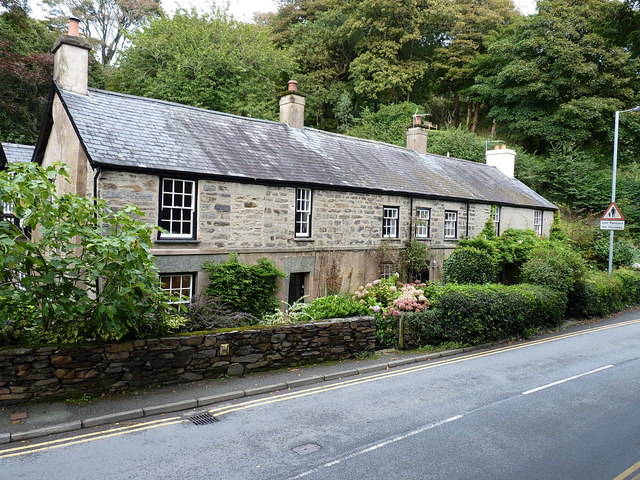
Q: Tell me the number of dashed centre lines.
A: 2